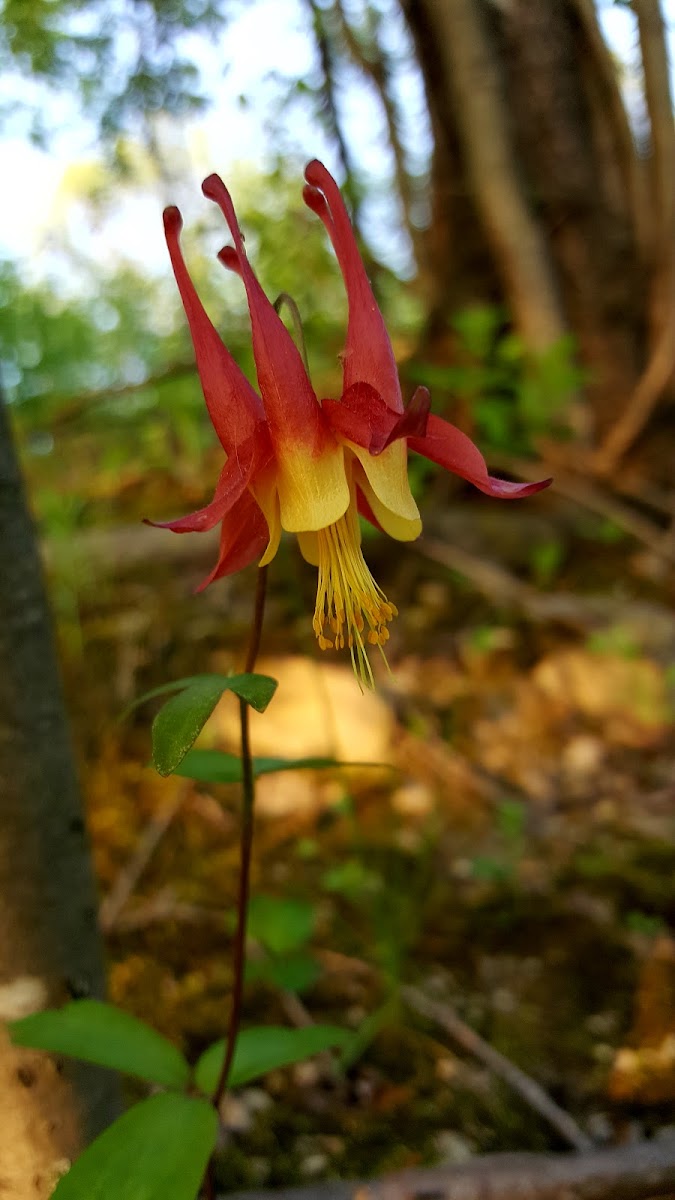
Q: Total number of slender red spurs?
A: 5